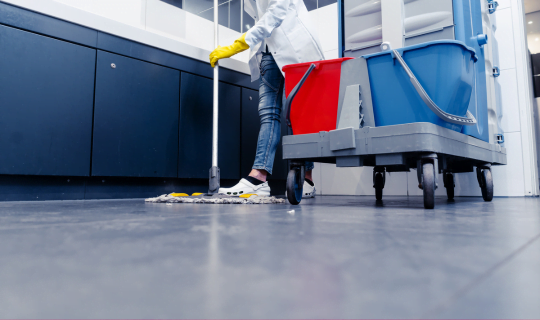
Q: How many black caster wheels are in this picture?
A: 5